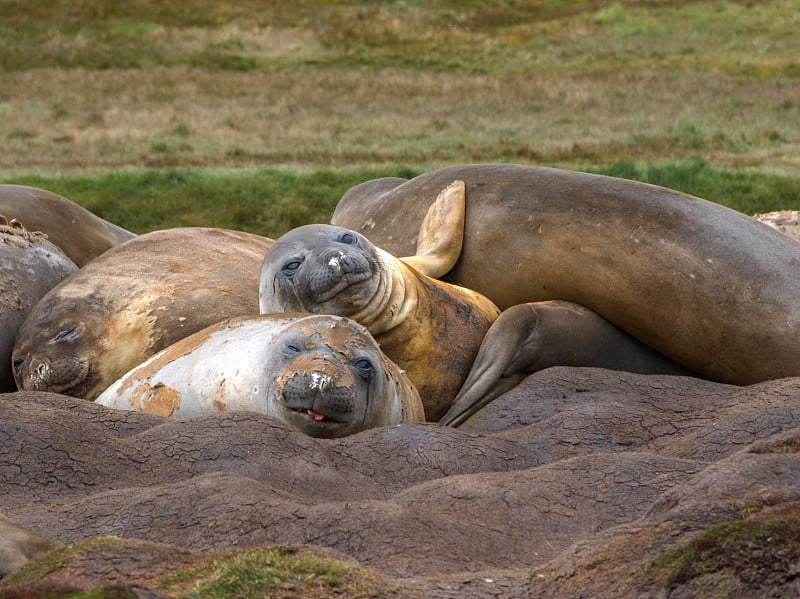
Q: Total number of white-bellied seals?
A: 1